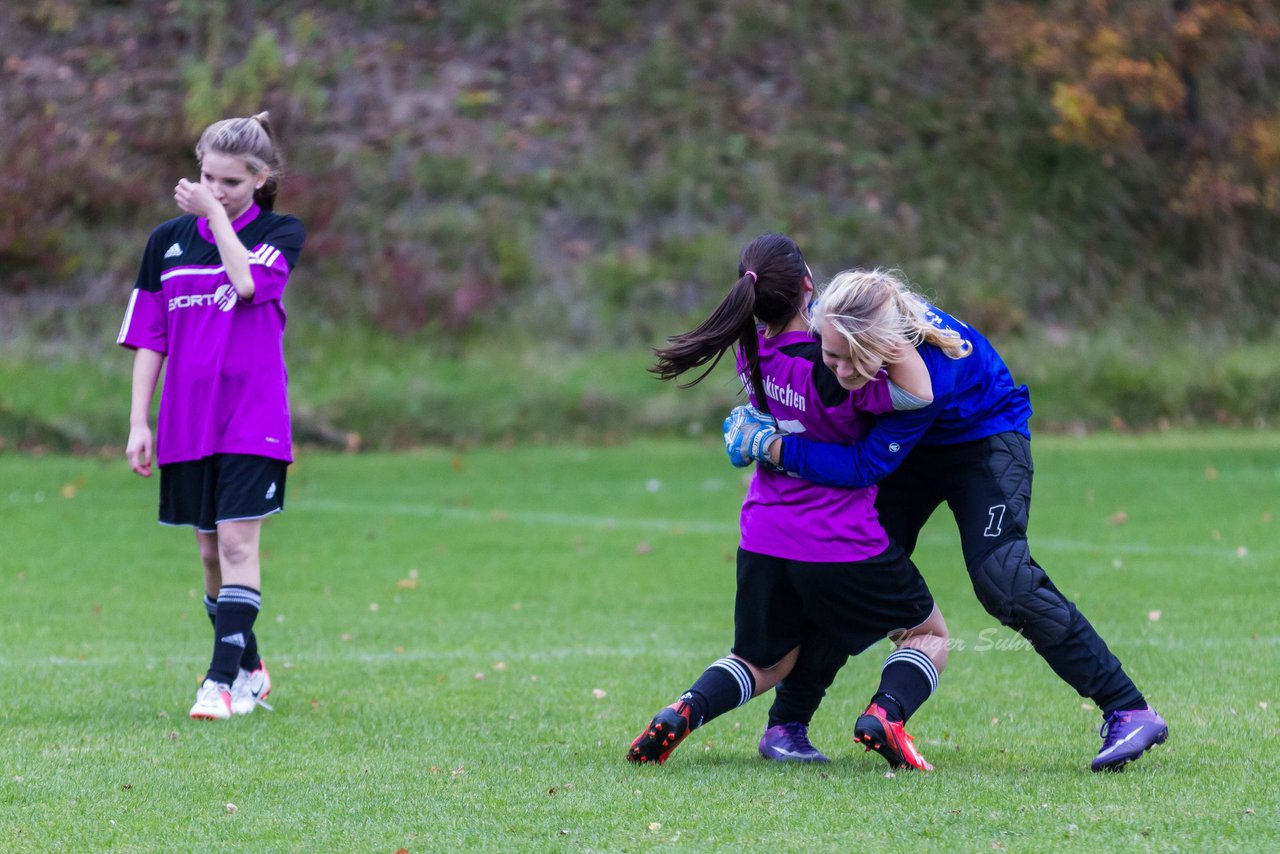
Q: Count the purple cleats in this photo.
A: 2